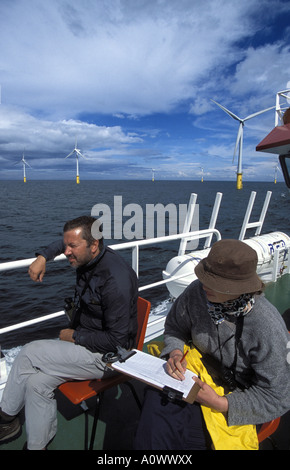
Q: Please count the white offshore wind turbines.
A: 6